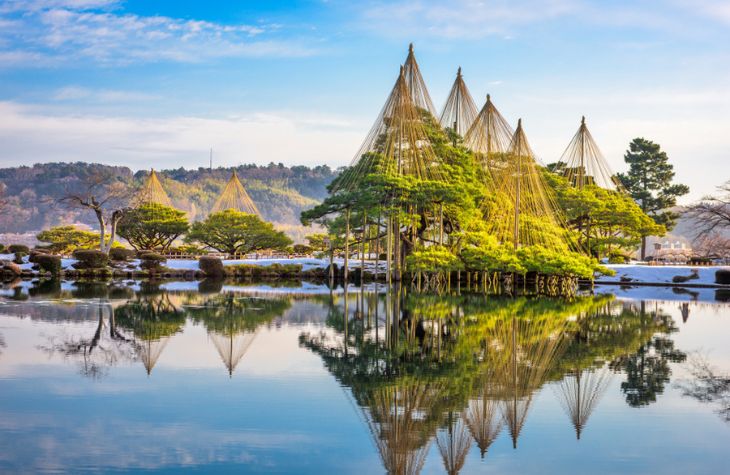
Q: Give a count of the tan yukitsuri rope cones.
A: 8